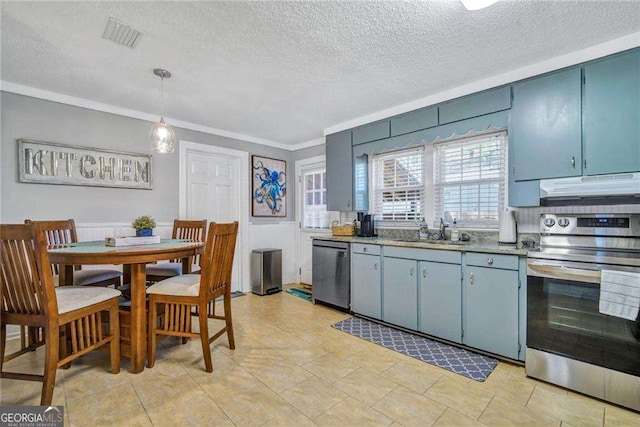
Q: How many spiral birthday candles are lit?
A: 0